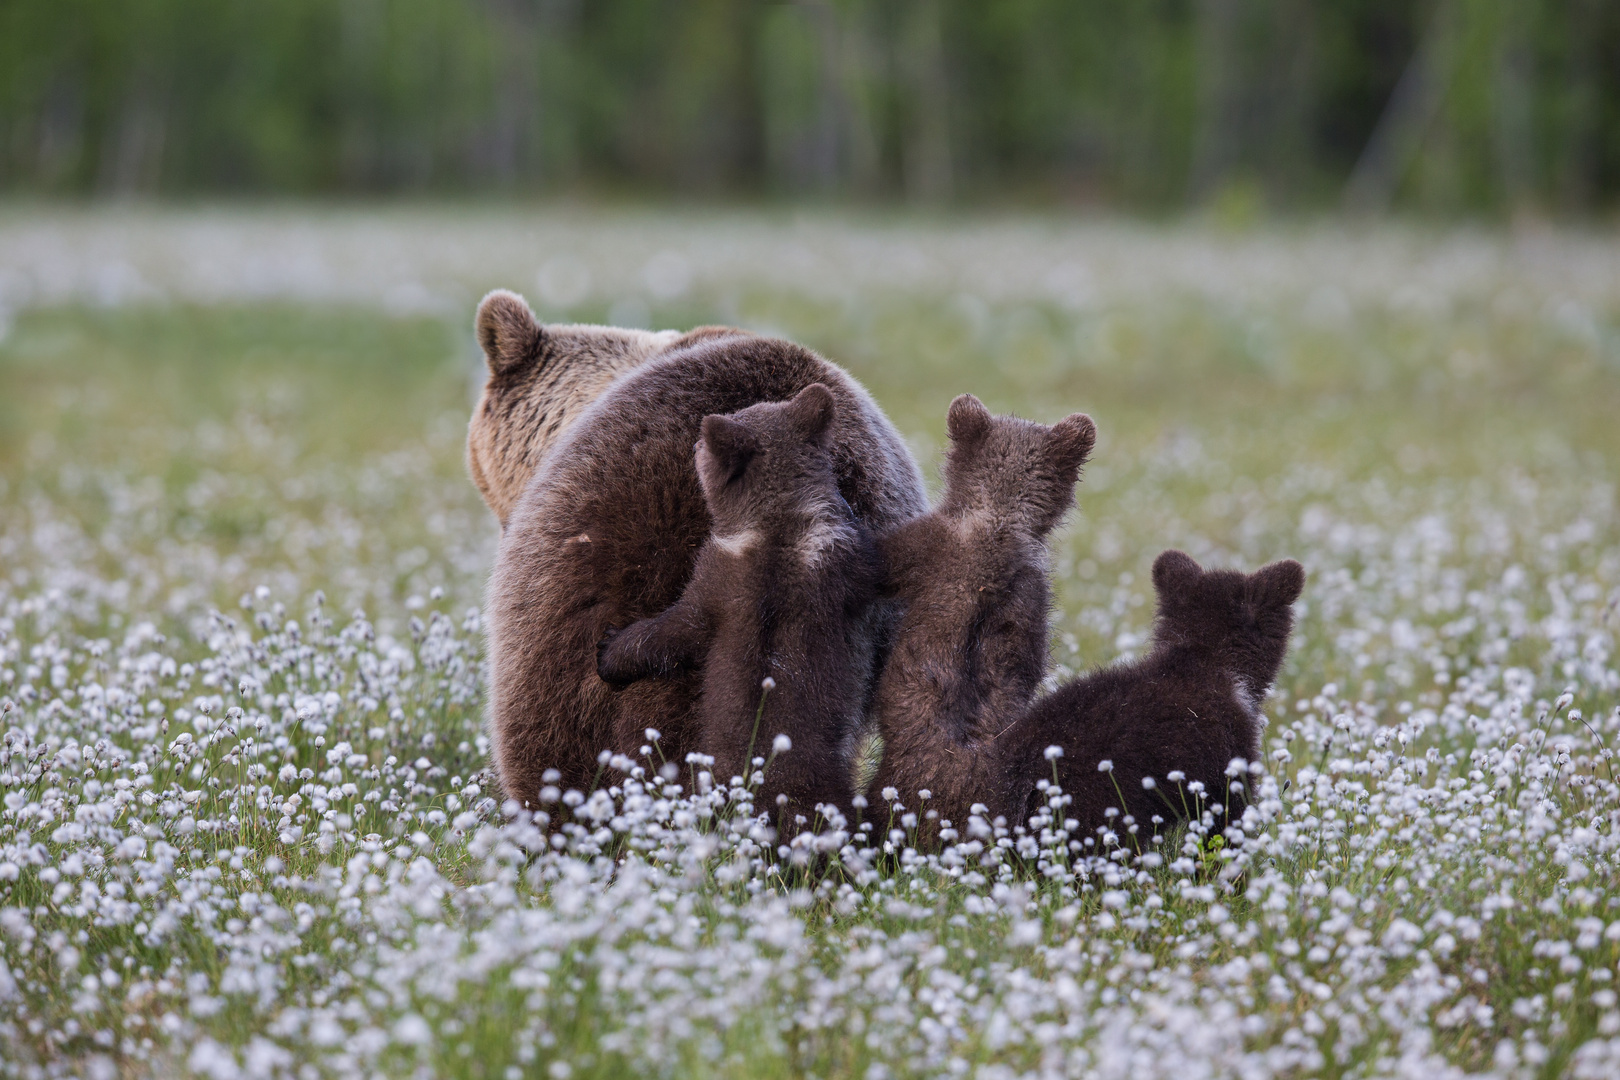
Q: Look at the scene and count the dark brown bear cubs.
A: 3